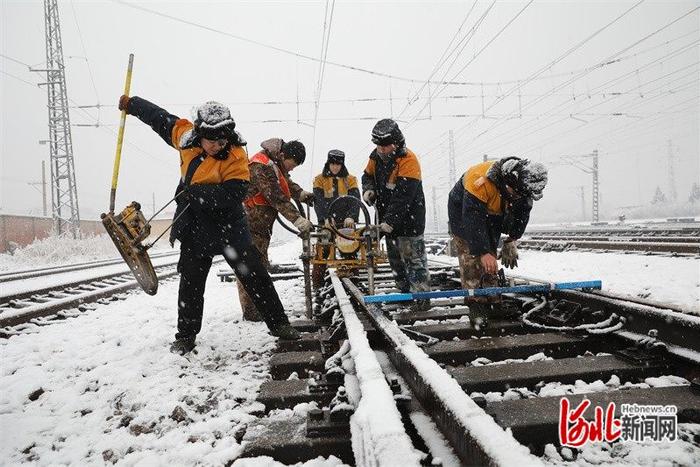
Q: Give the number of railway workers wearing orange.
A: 5